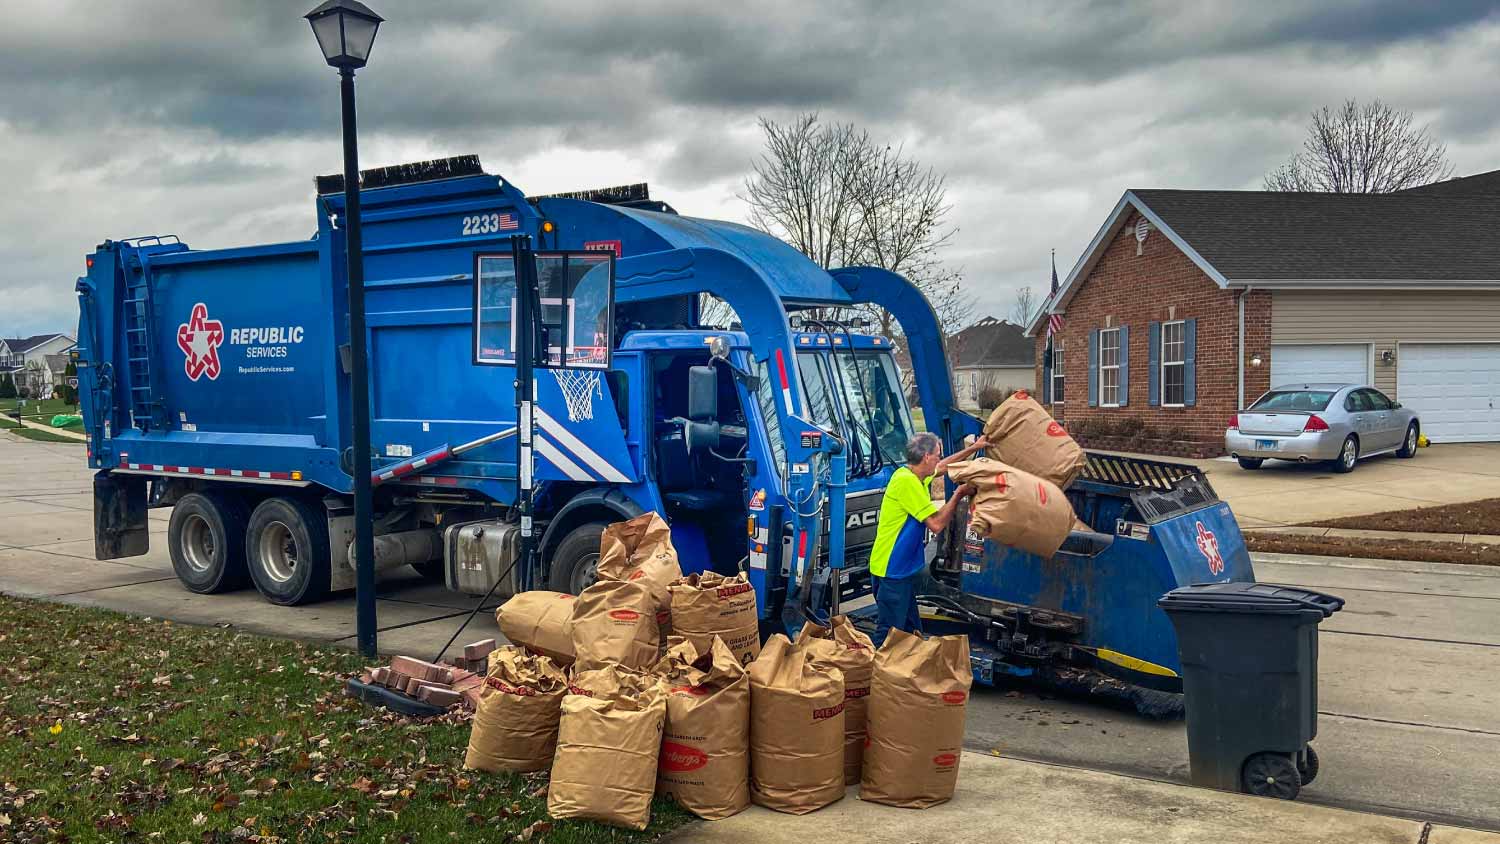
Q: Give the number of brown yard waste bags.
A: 13